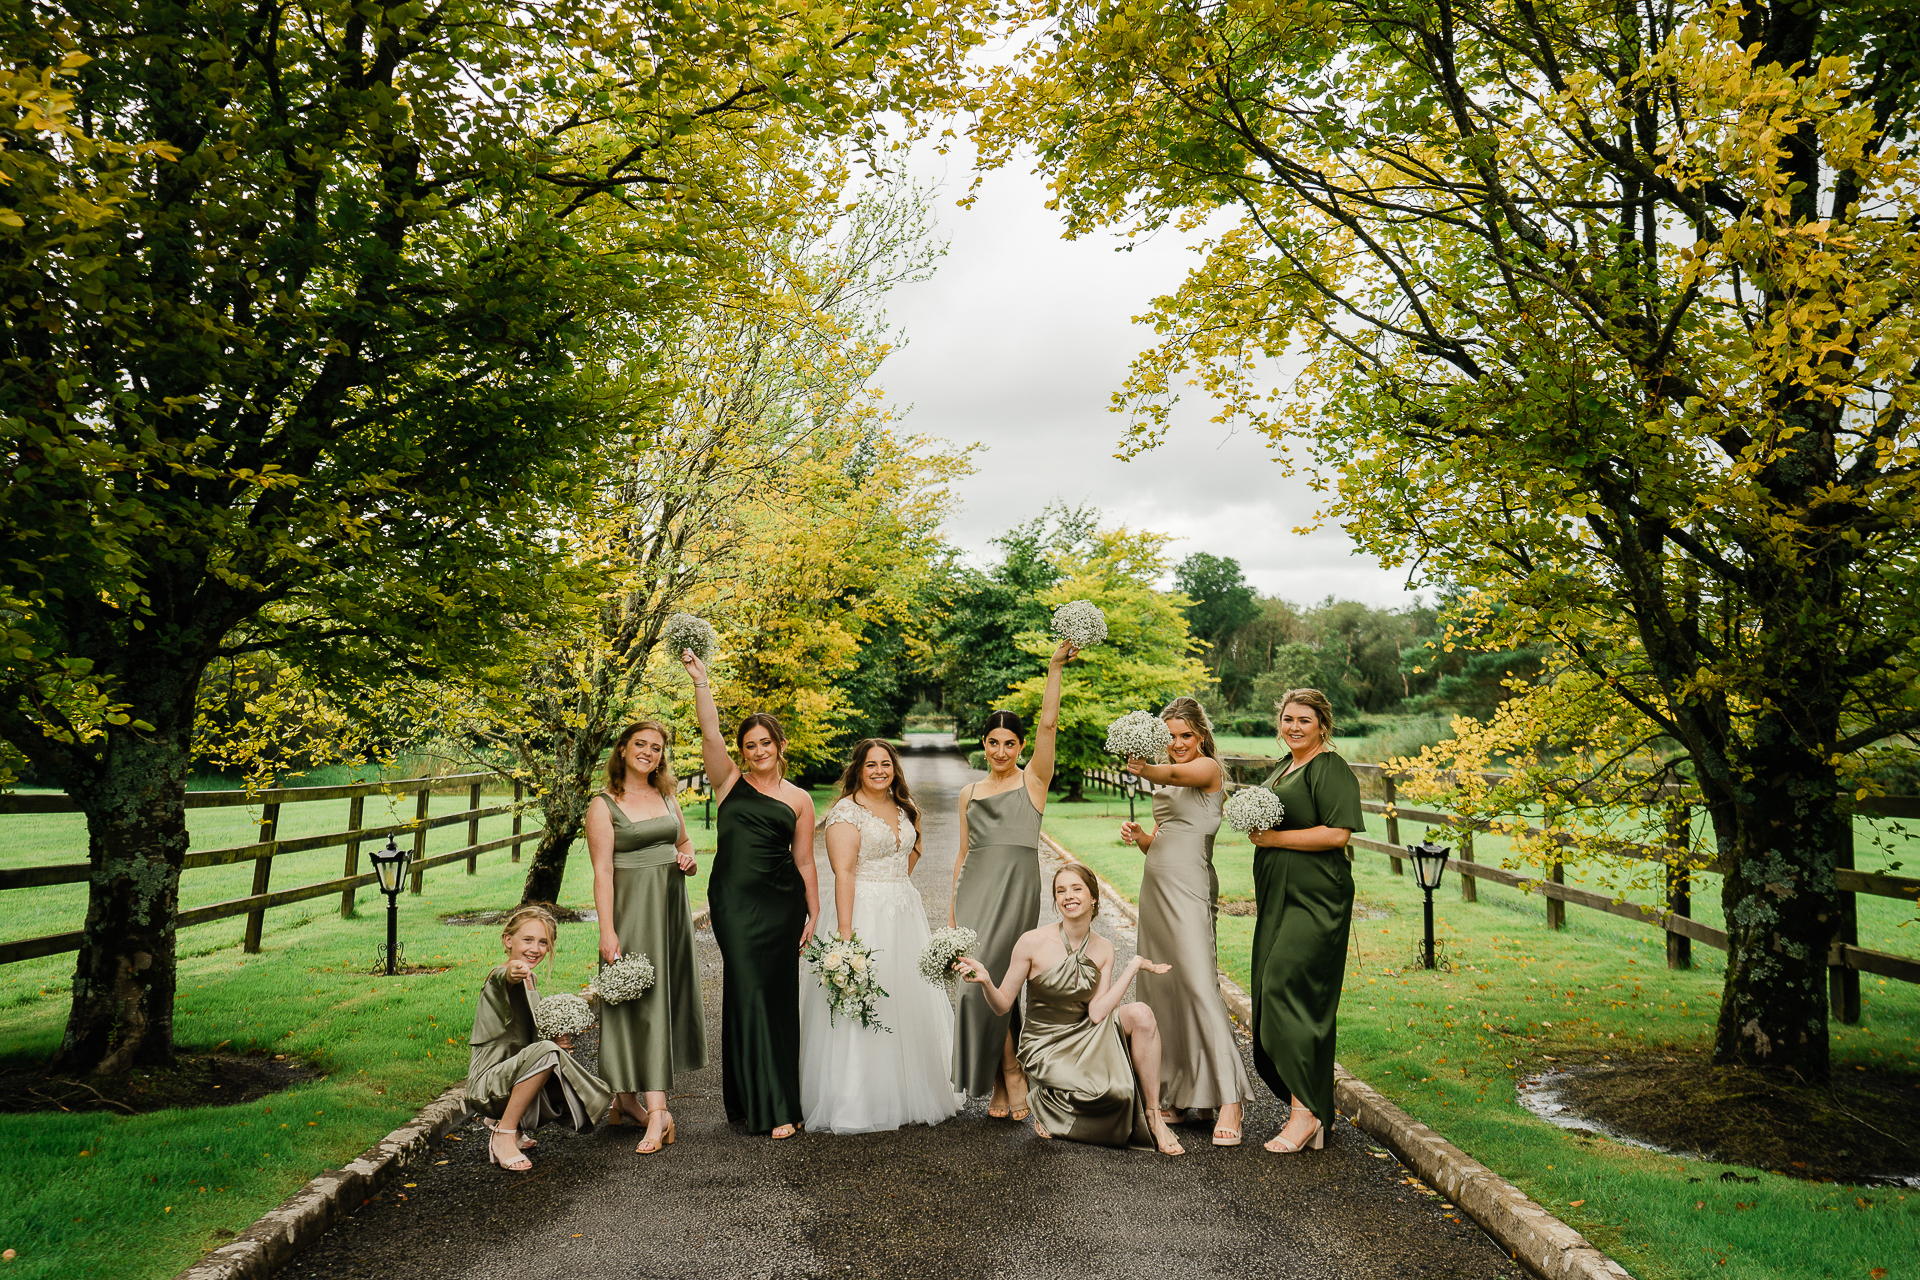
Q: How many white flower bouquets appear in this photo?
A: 8